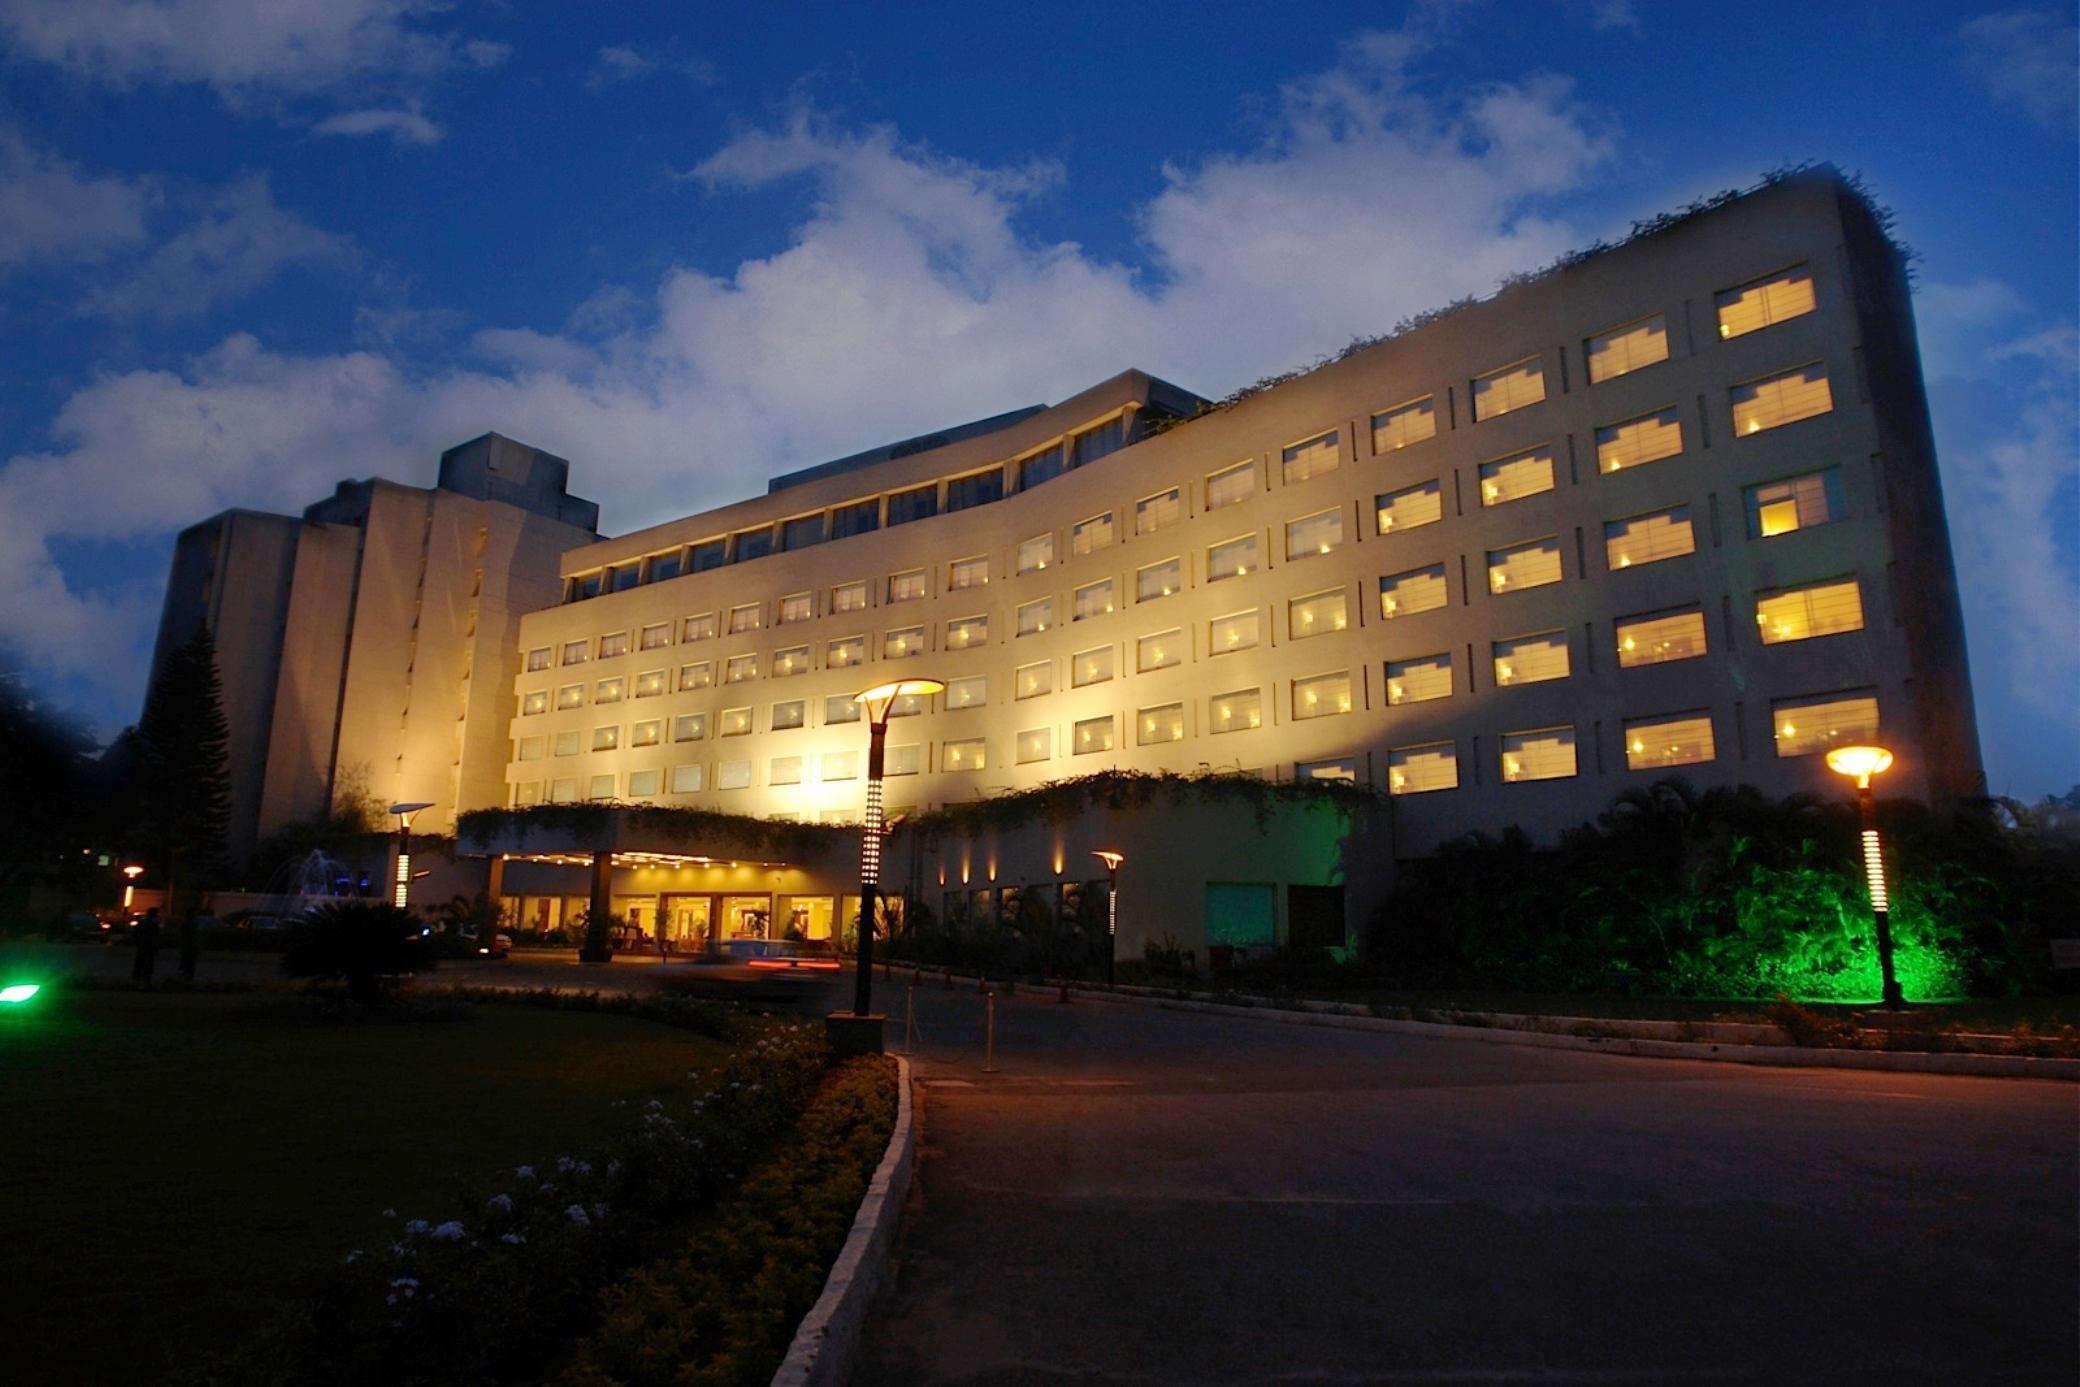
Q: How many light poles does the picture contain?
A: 5